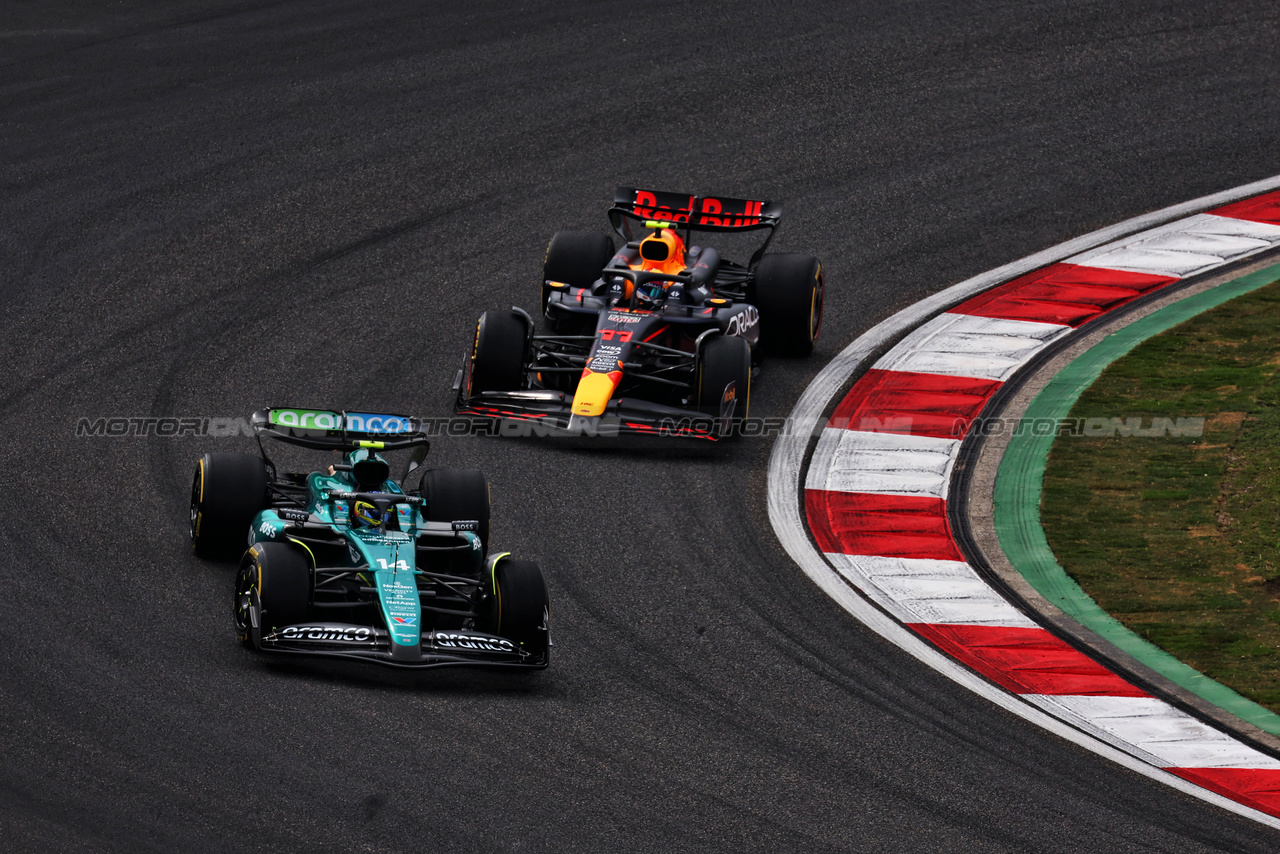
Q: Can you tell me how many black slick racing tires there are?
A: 8